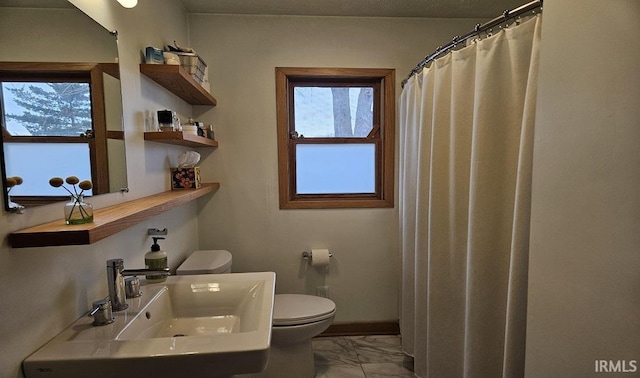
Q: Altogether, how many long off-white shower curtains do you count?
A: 1